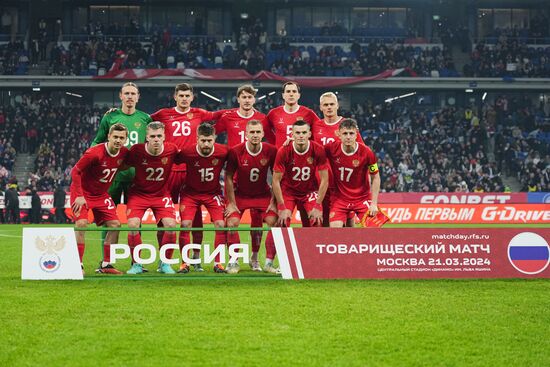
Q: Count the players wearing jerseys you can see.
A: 11